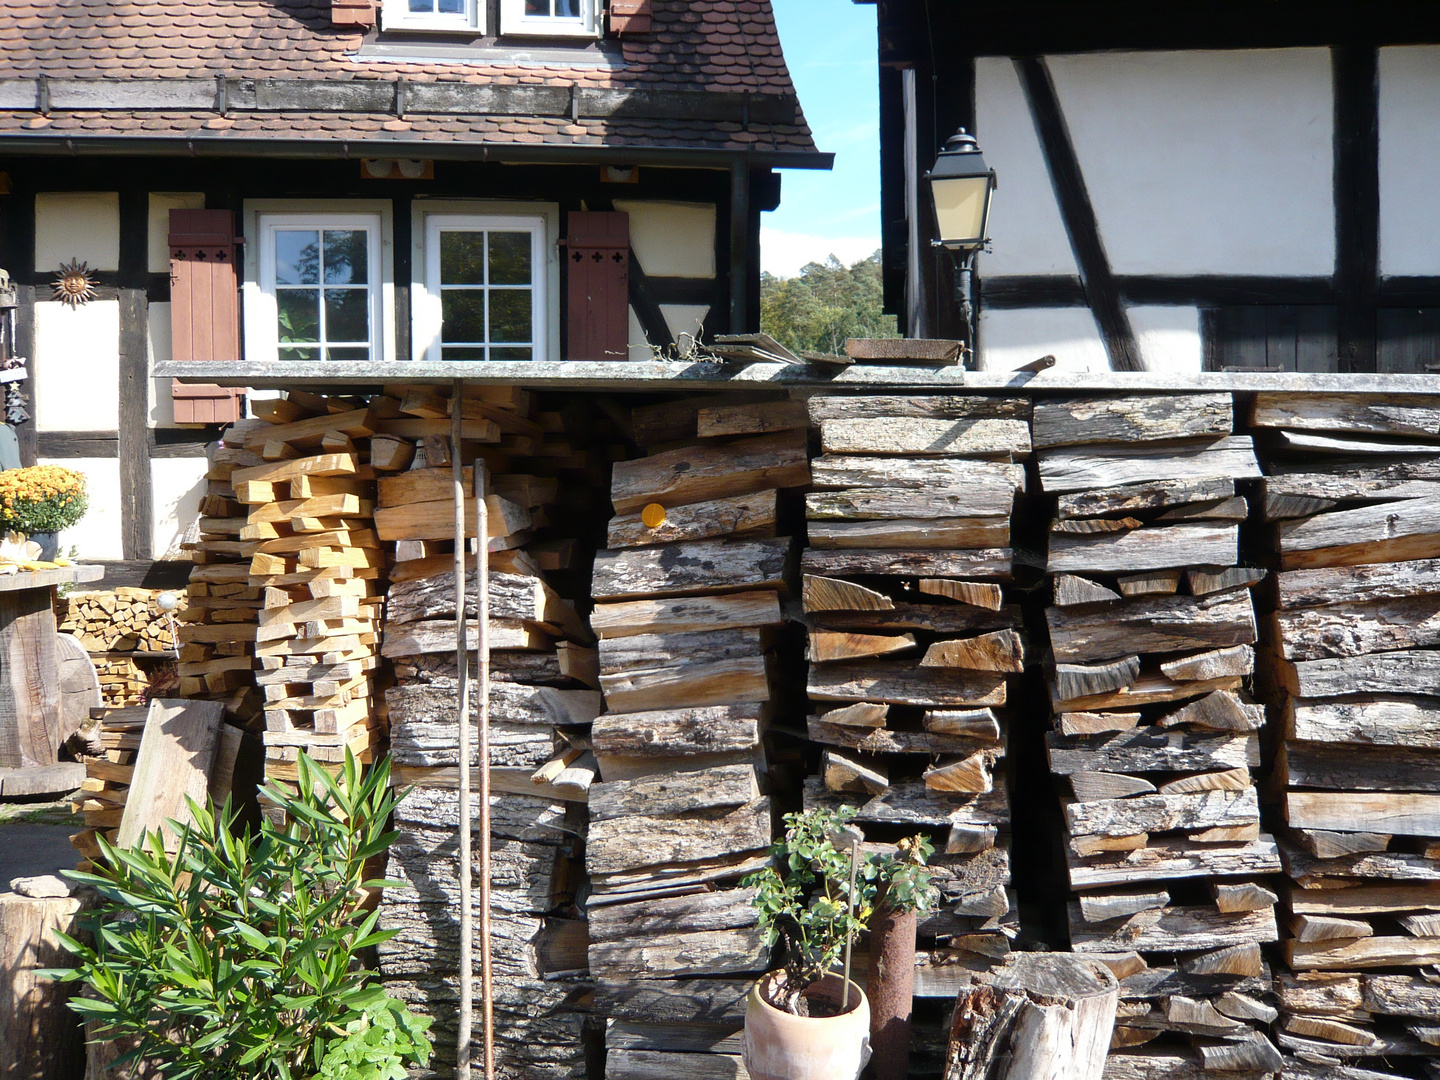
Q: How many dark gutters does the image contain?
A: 1